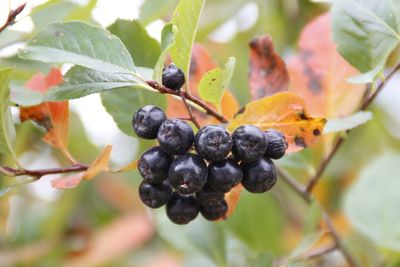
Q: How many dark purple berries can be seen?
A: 13